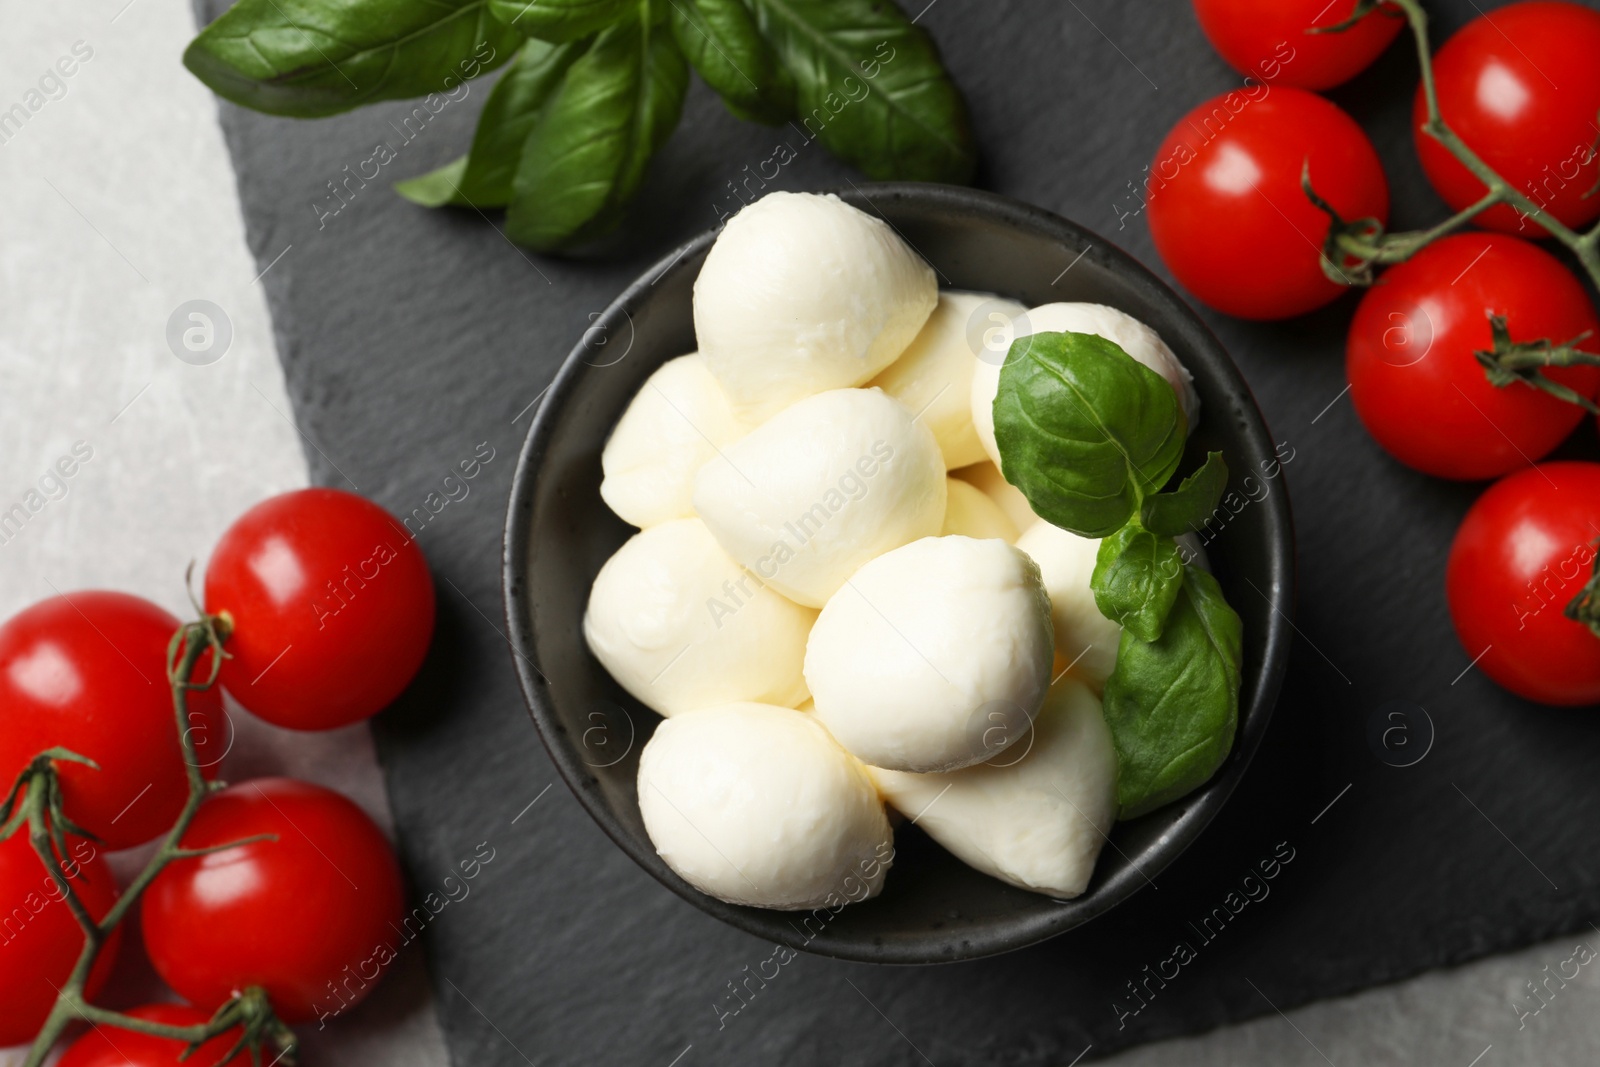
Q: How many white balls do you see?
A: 11